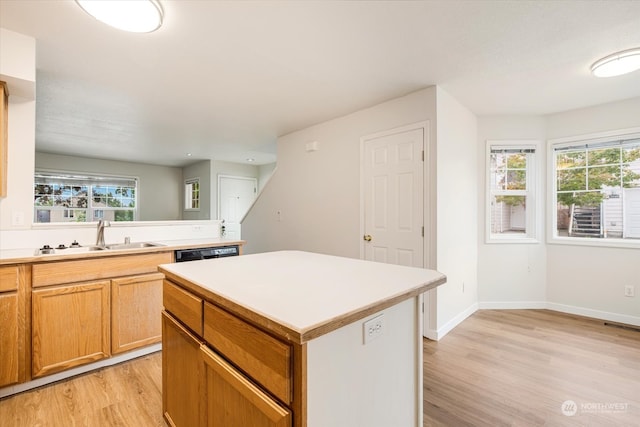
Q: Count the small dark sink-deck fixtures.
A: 3